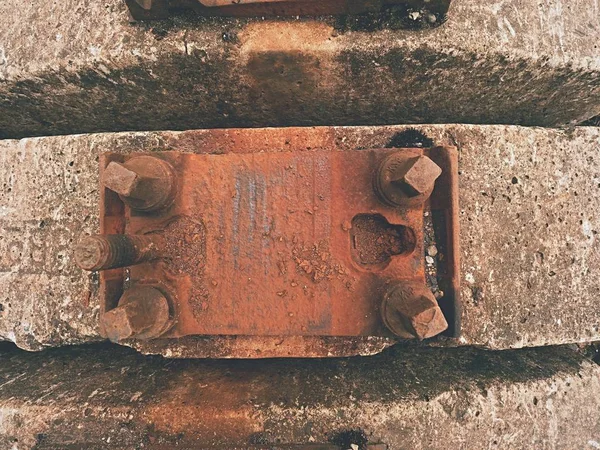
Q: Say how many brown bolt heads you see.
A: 4